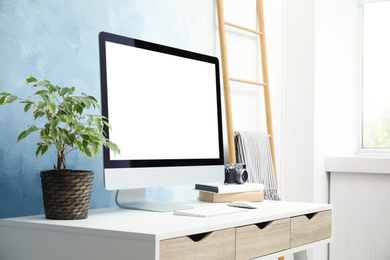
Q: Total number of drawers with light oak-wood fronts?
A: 3